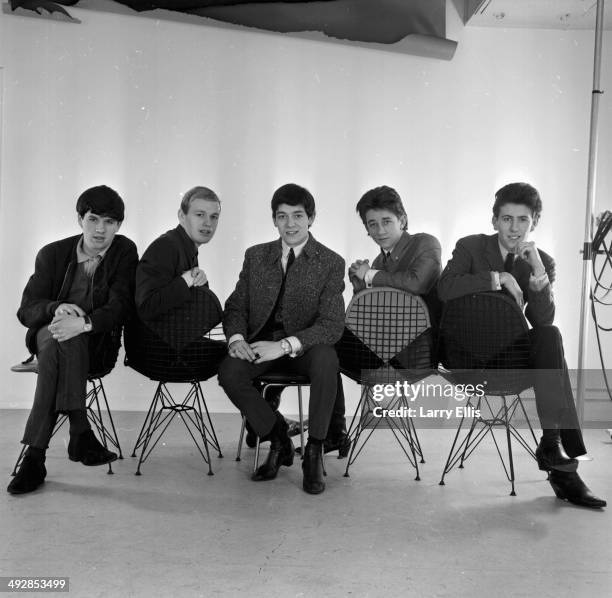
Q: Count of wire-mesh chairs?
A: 4